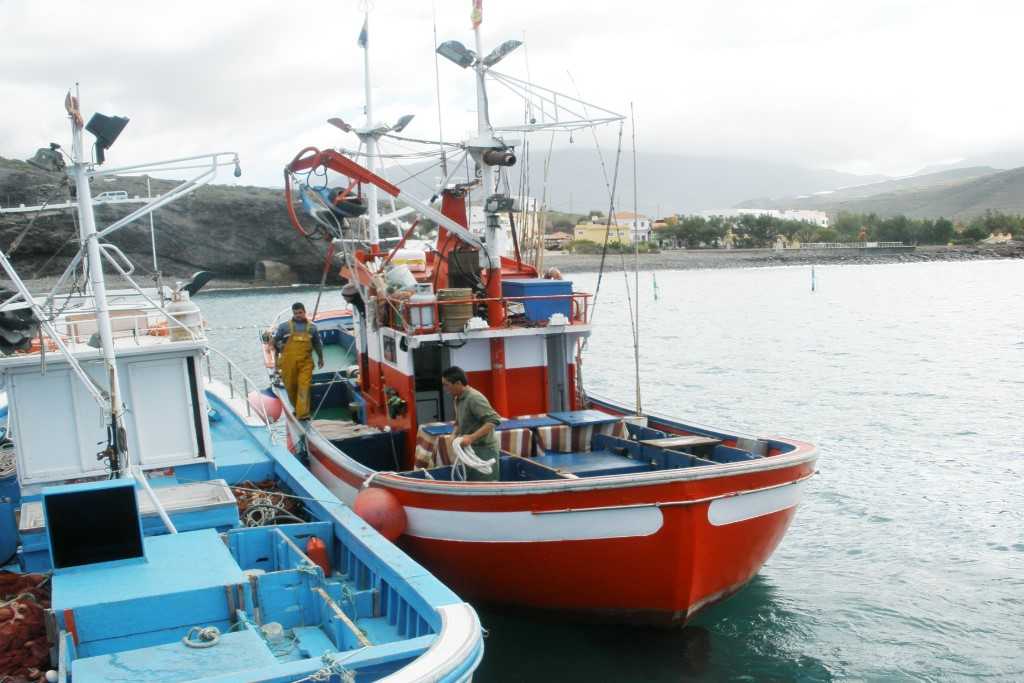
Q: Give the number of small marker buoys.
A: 2